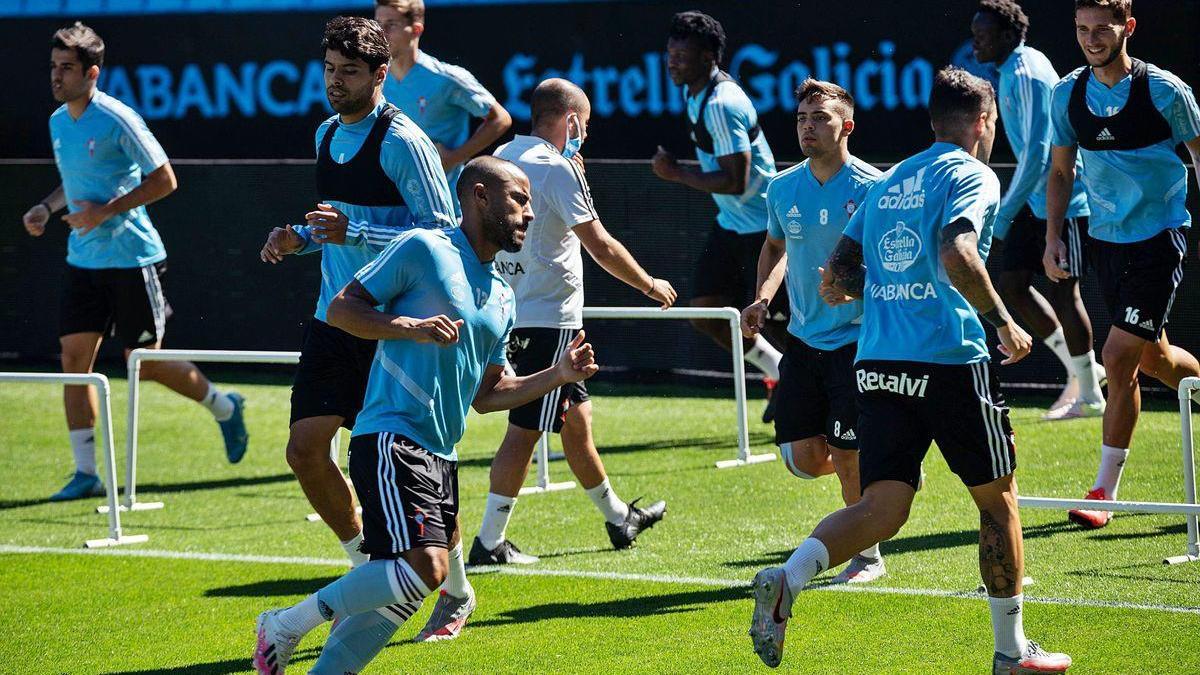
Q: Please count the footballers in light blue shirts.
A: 9